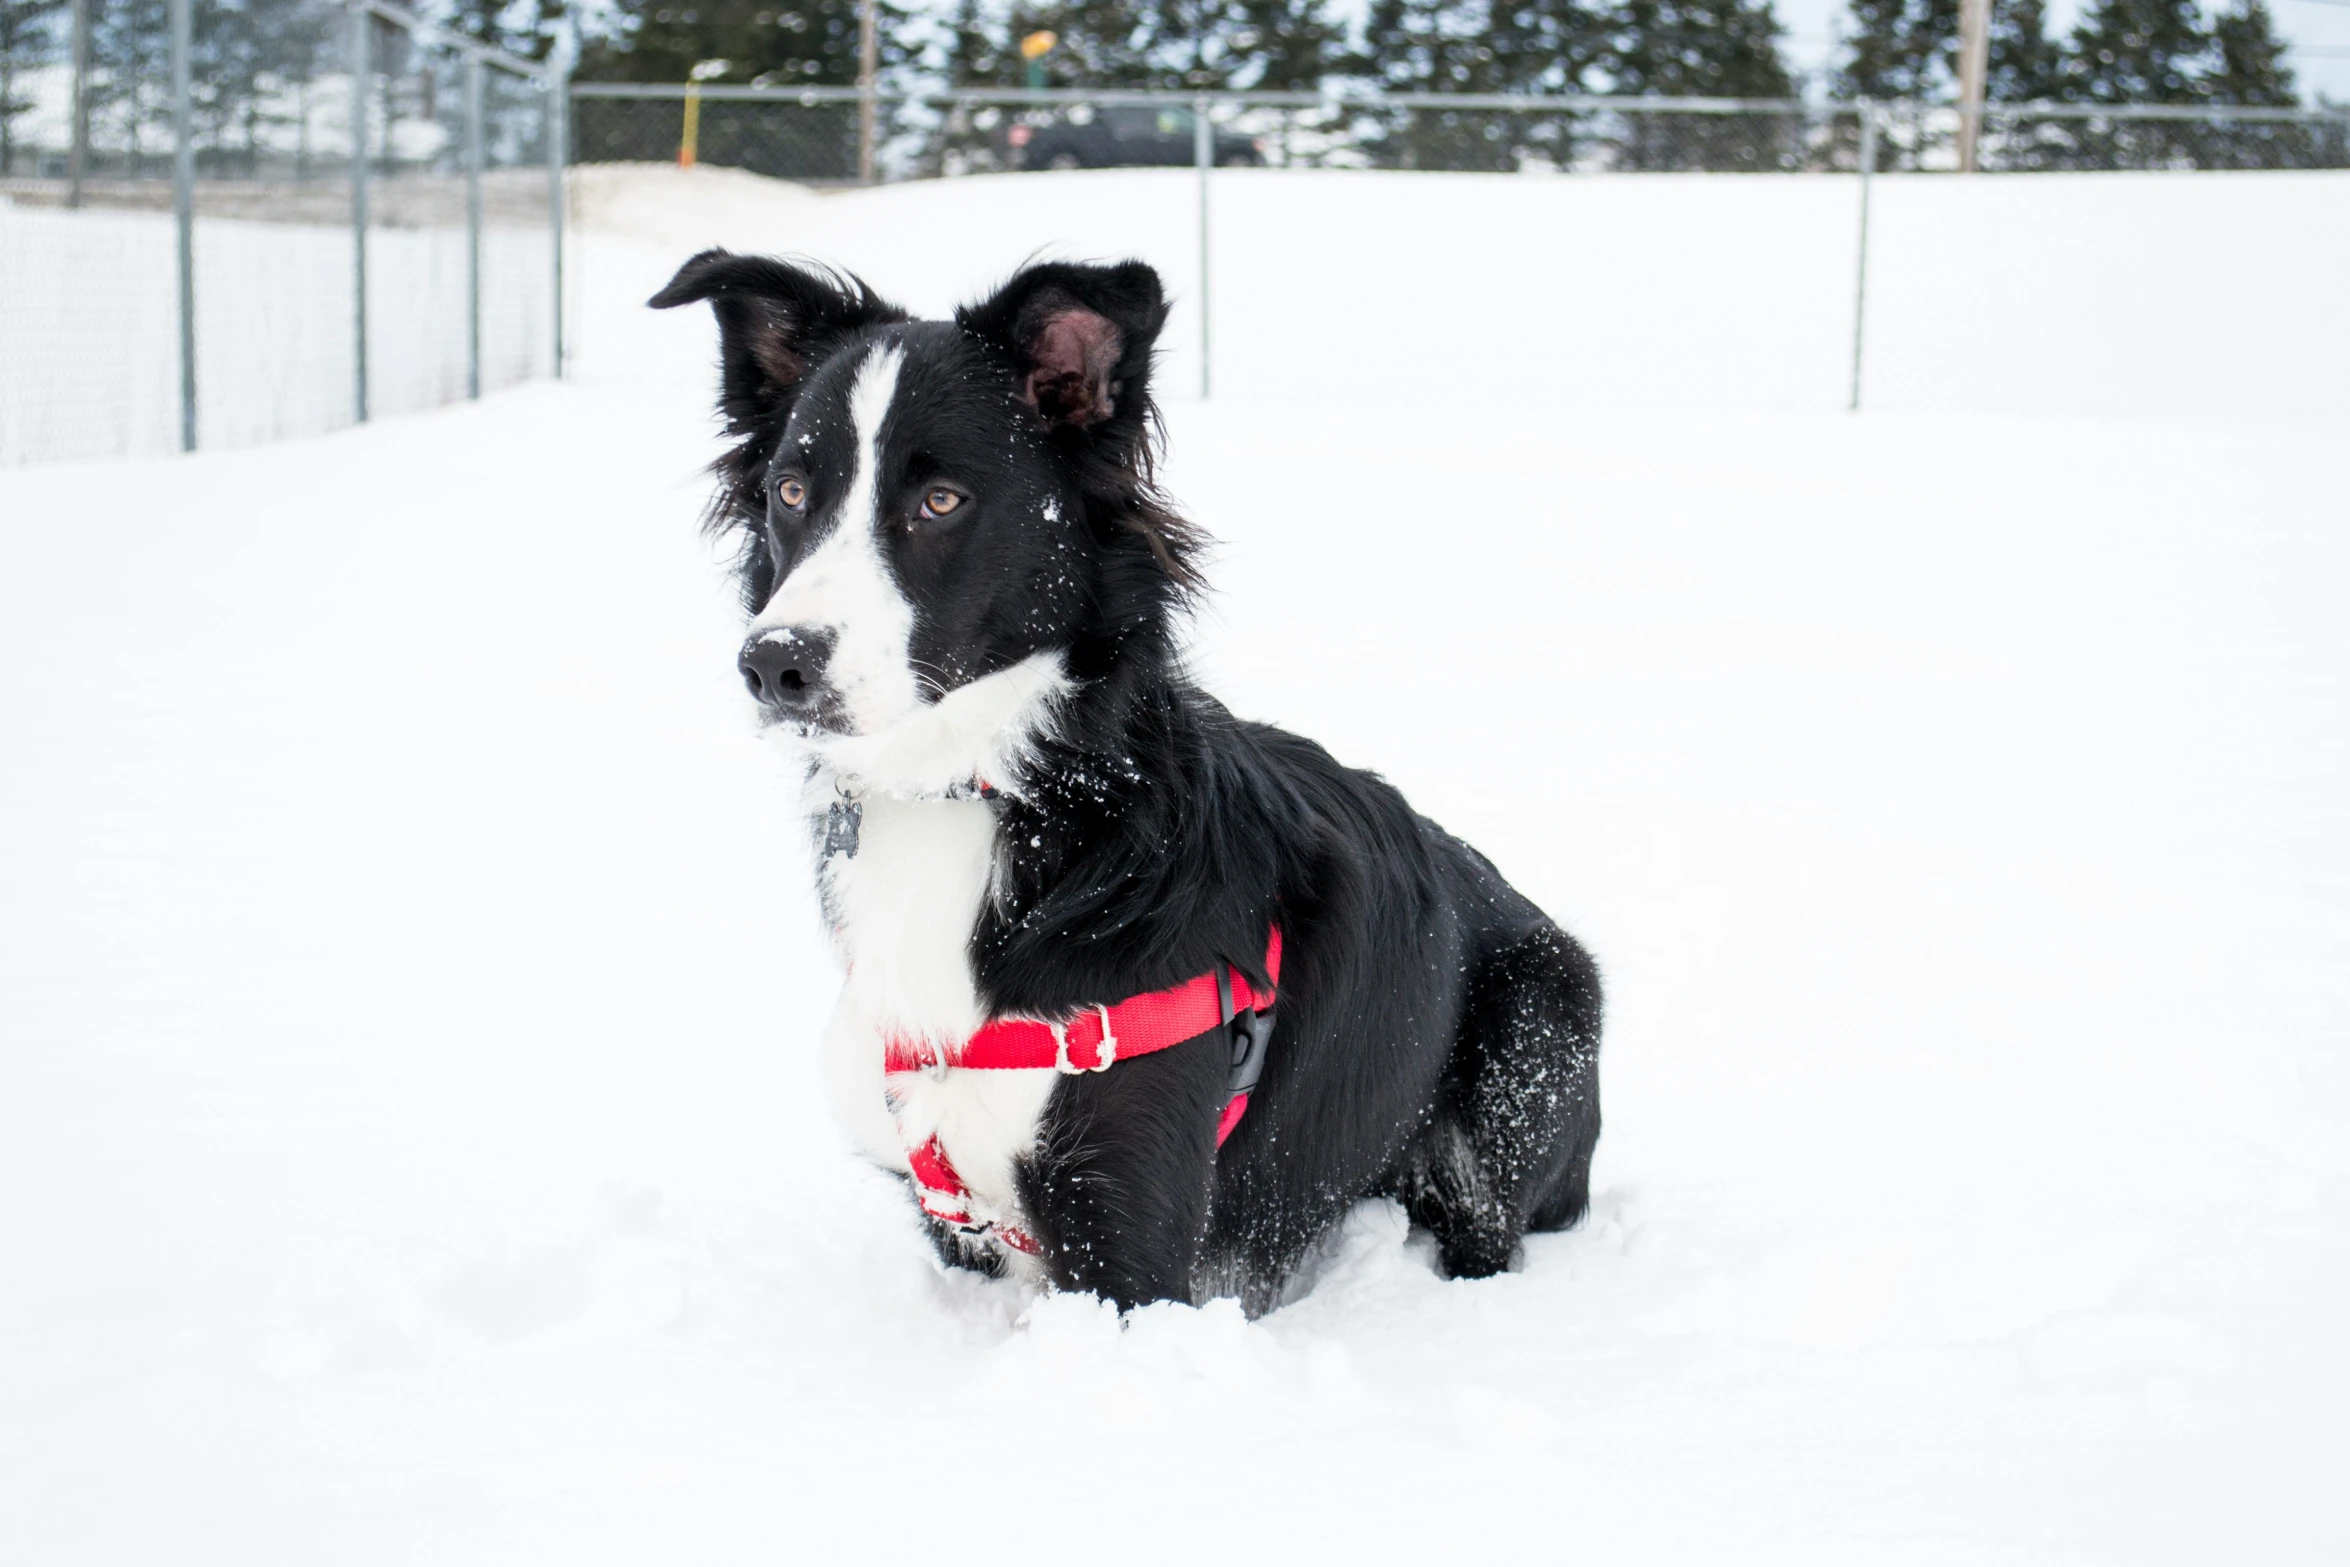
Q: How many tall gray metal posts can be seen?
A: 6